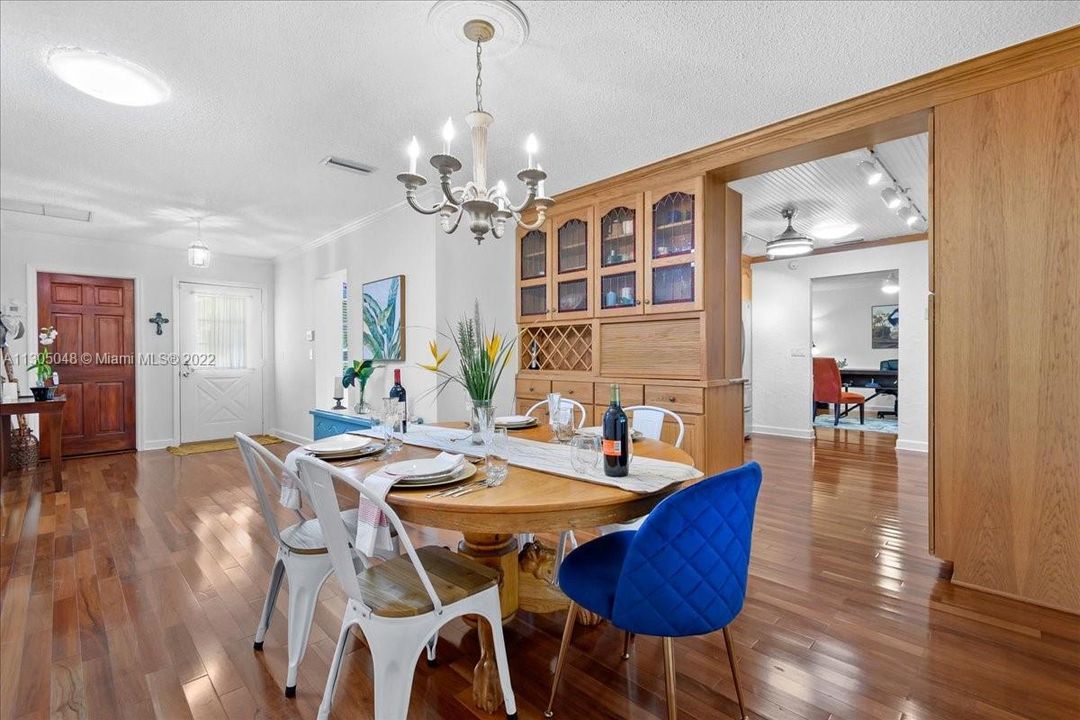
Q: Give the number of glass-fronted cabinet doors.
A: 4